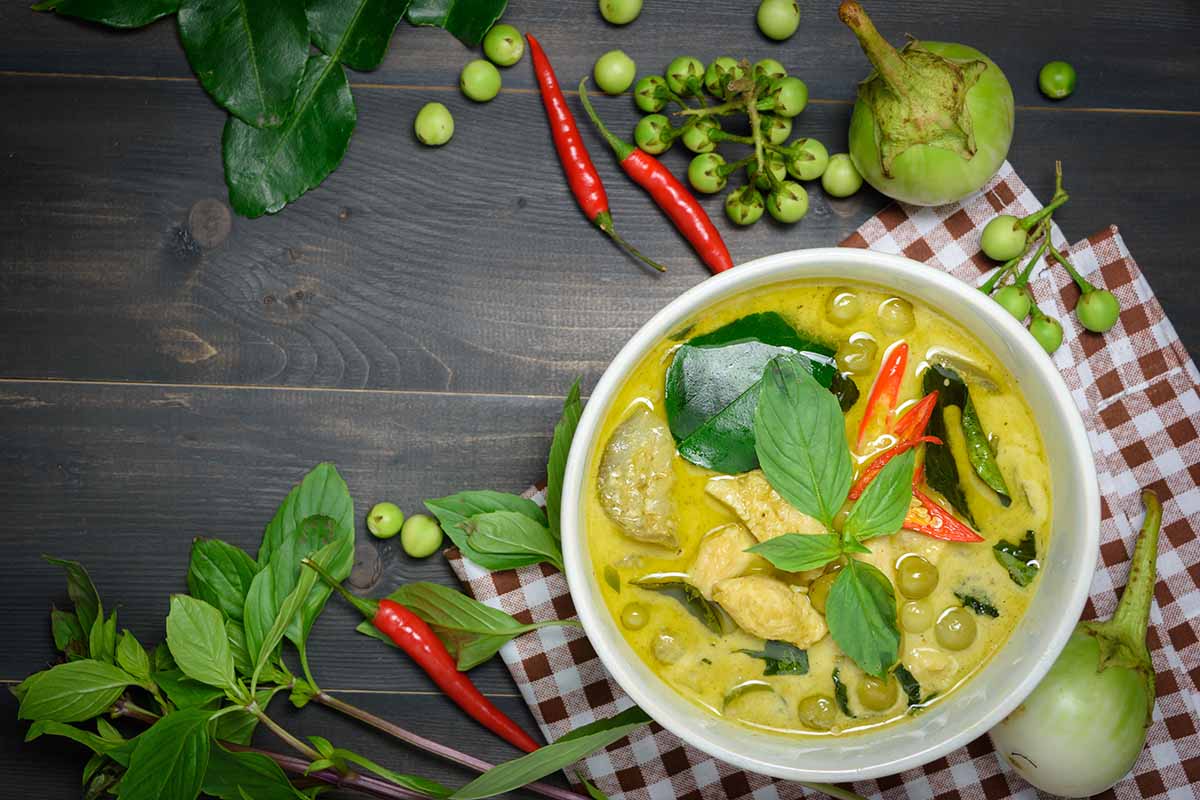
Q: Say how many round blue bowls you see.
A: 0